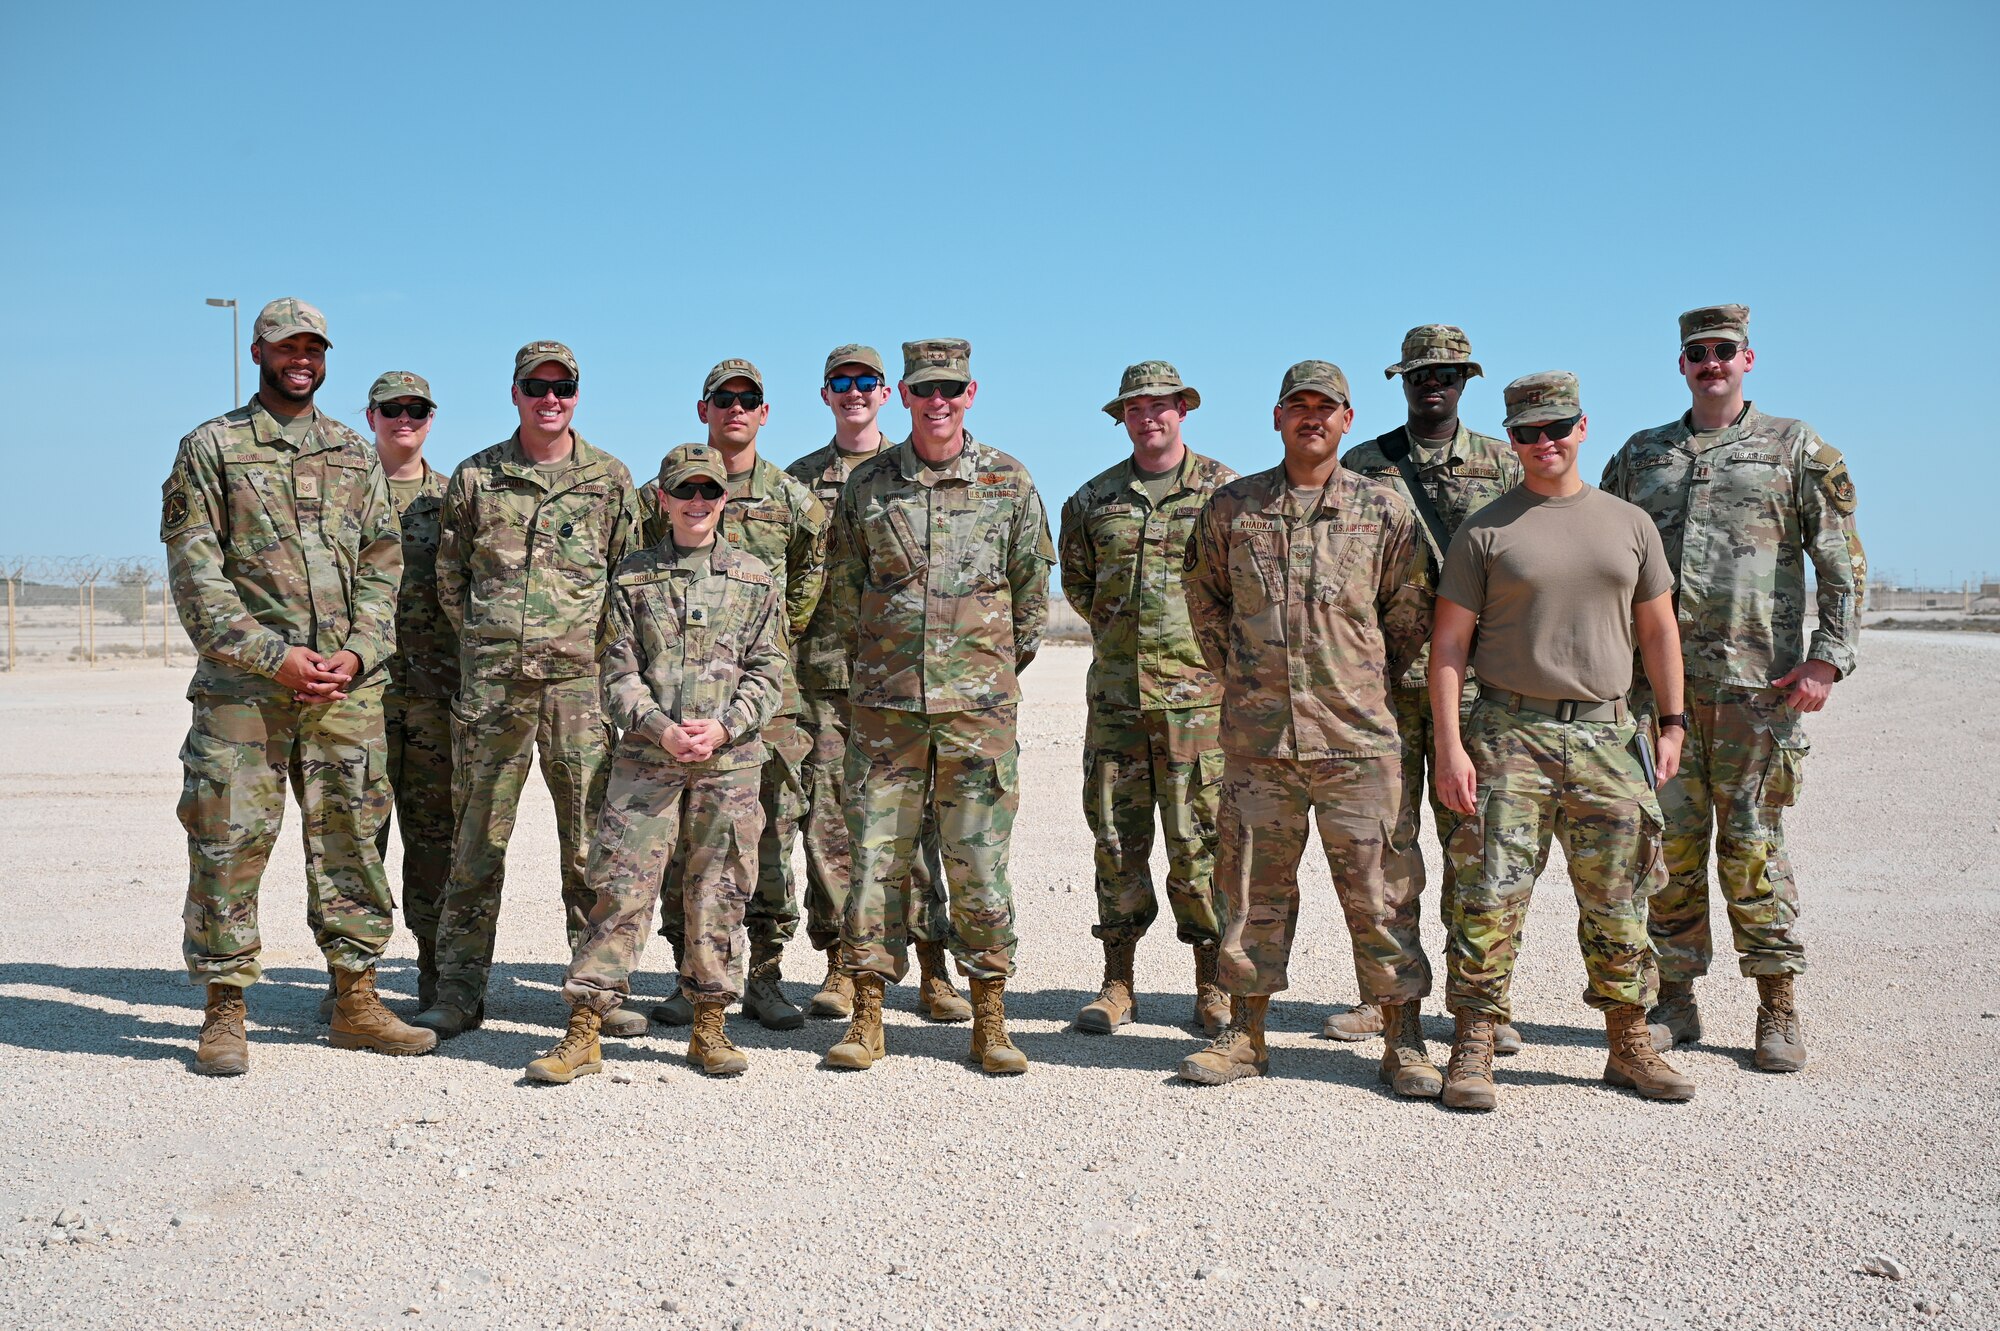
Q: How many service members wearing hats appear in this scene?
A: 12